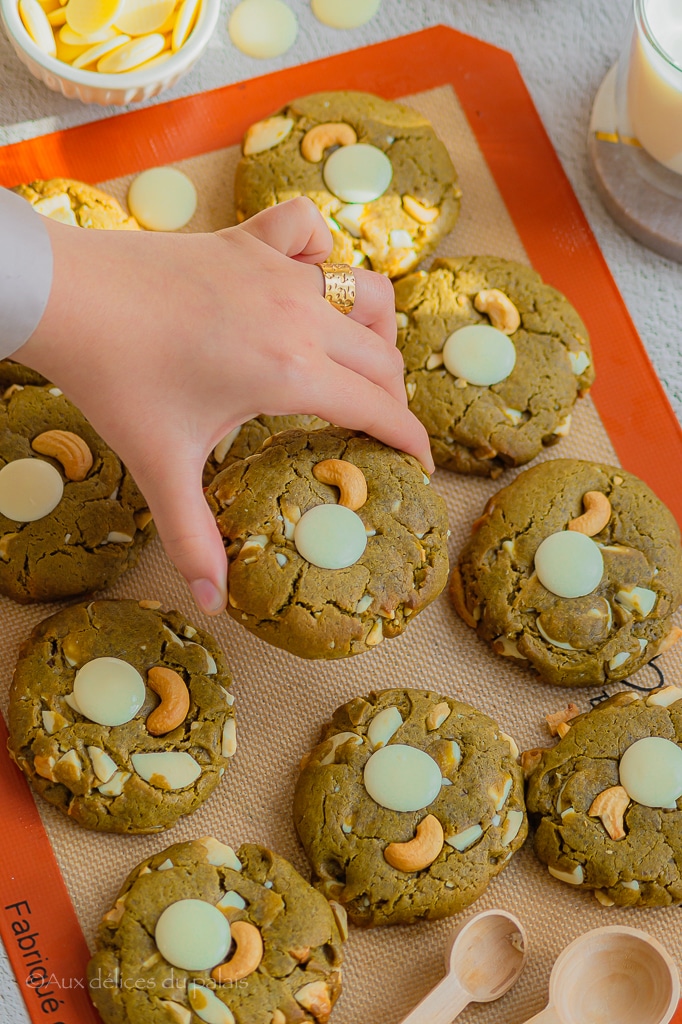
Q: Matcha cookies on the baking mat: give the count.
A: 11